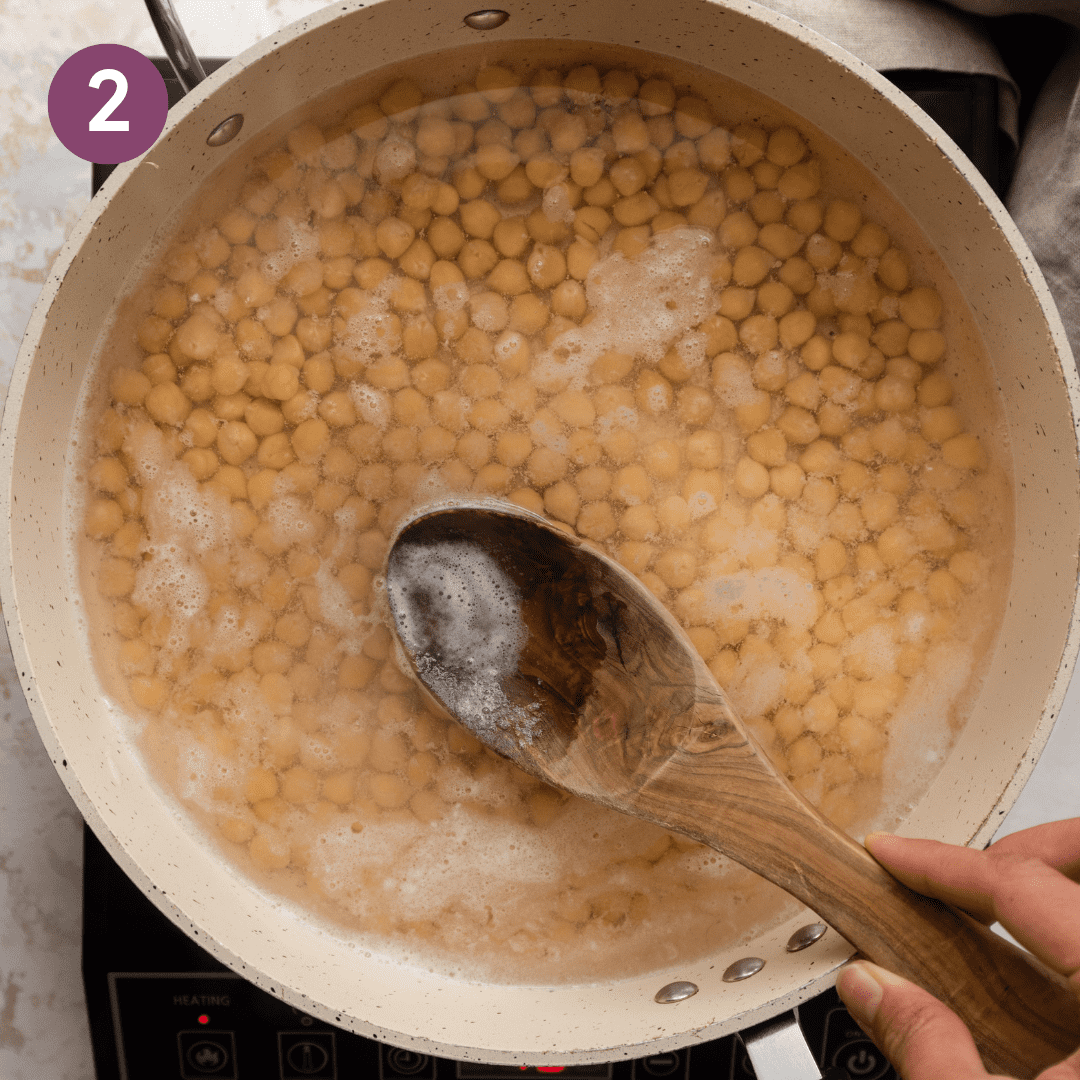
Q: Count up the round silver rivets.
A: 5